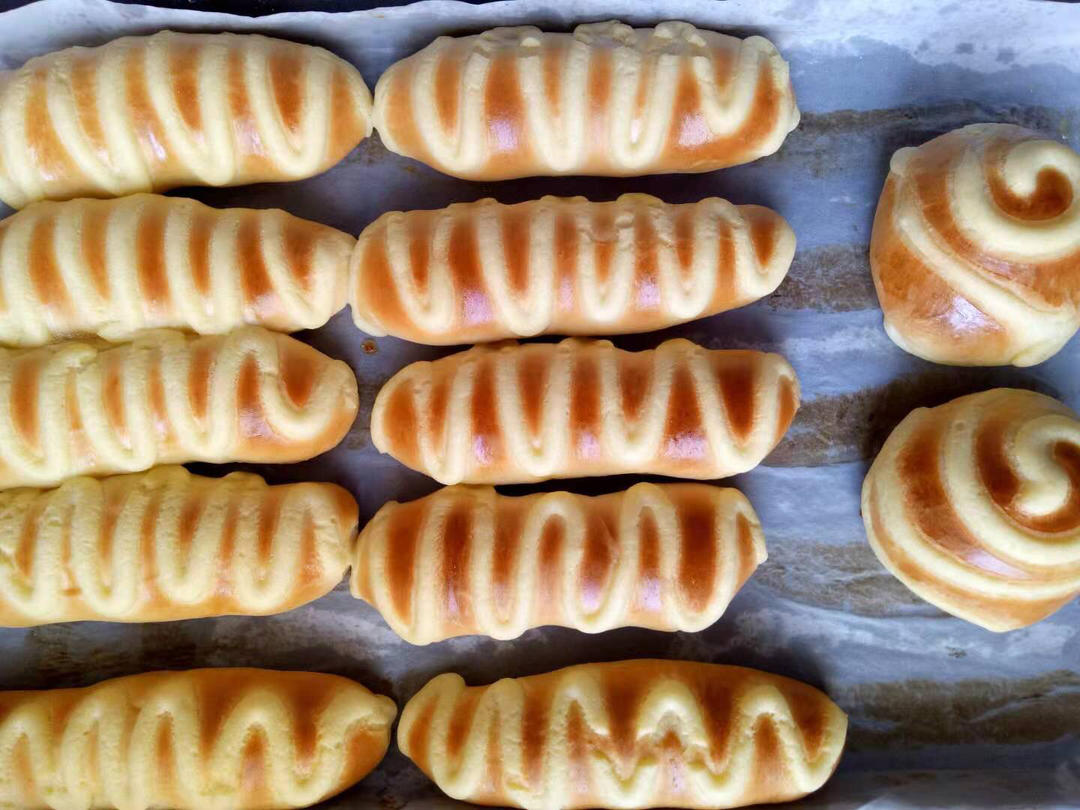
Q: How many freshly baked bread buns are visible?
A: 12